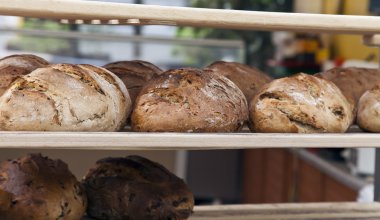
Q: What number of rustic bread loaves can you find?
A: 10